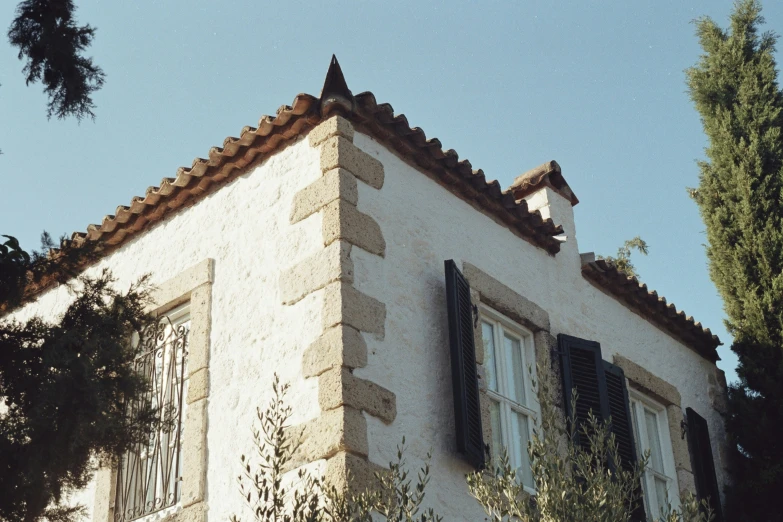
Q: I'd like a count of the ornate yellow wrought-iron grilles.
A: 0